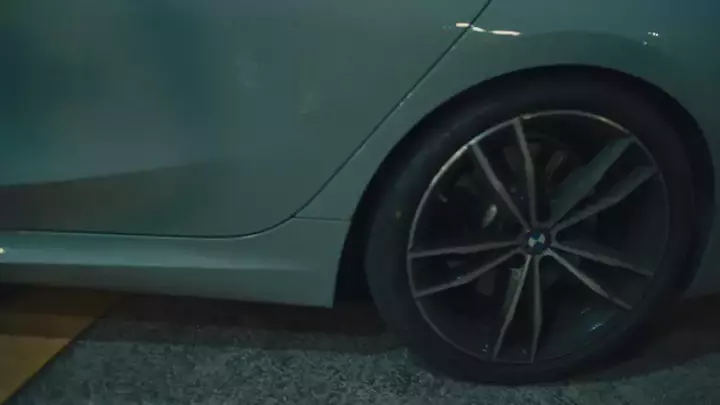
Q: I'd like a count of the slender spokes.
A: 10